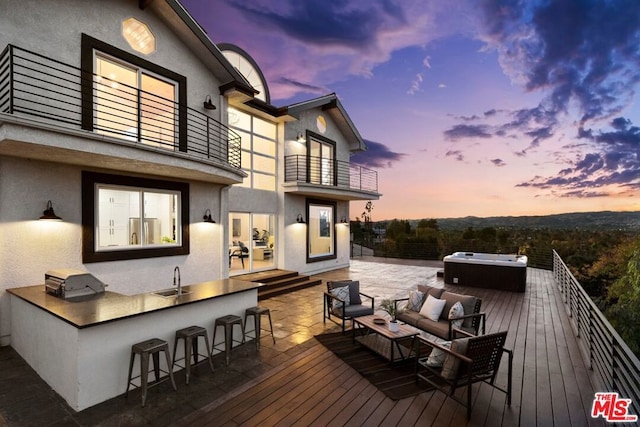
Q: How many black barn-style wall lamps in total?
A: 6